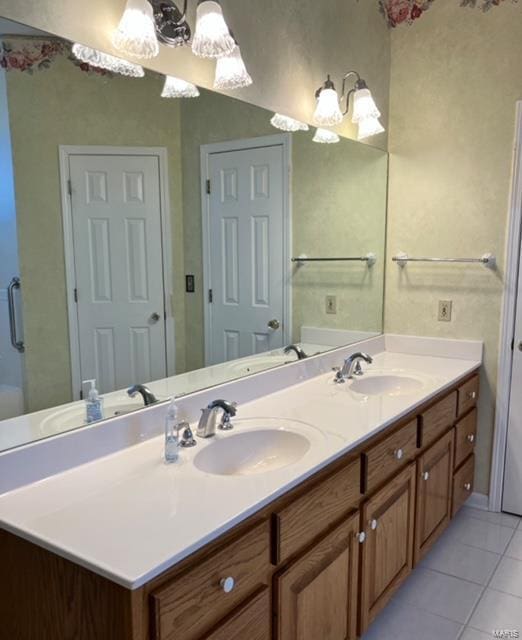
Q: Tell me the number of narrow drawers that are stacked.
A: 3